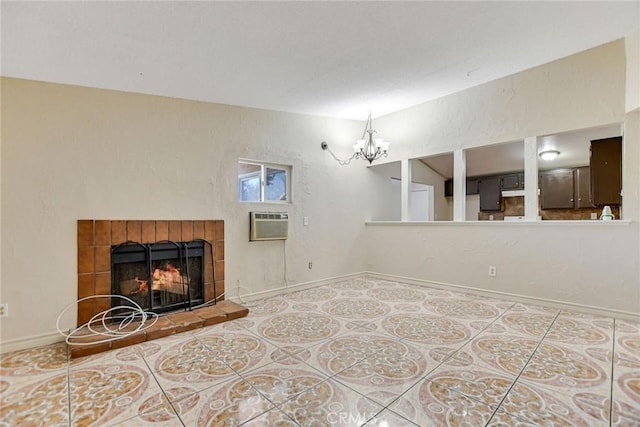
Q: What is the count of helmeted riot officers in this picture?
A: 0